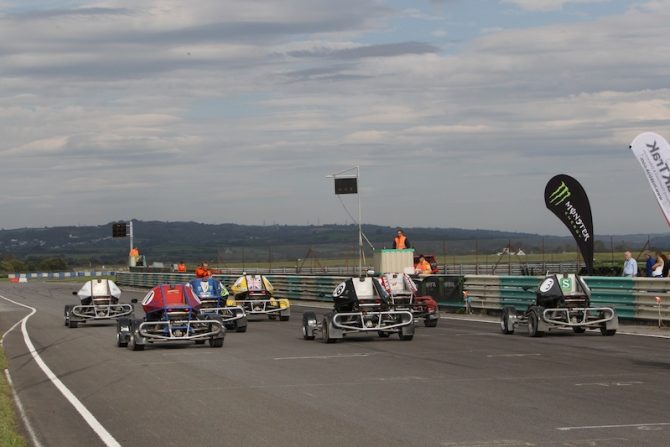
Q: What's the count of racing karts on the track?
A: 7